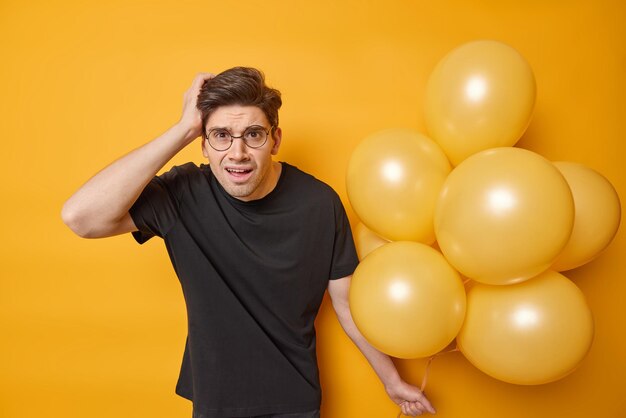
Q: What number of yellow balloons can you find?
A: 7